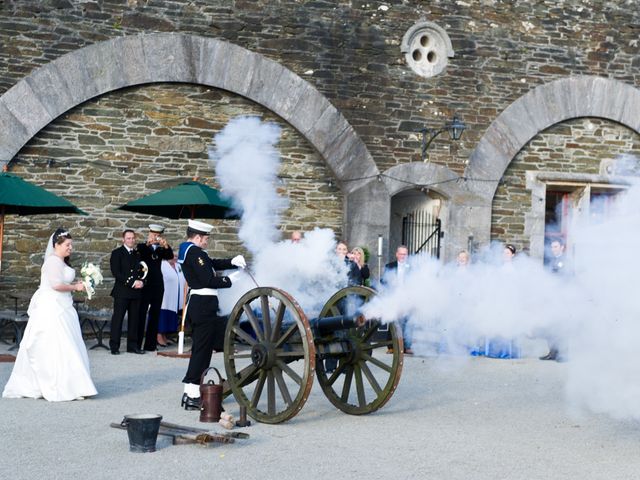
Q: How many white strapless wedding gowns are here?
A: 1